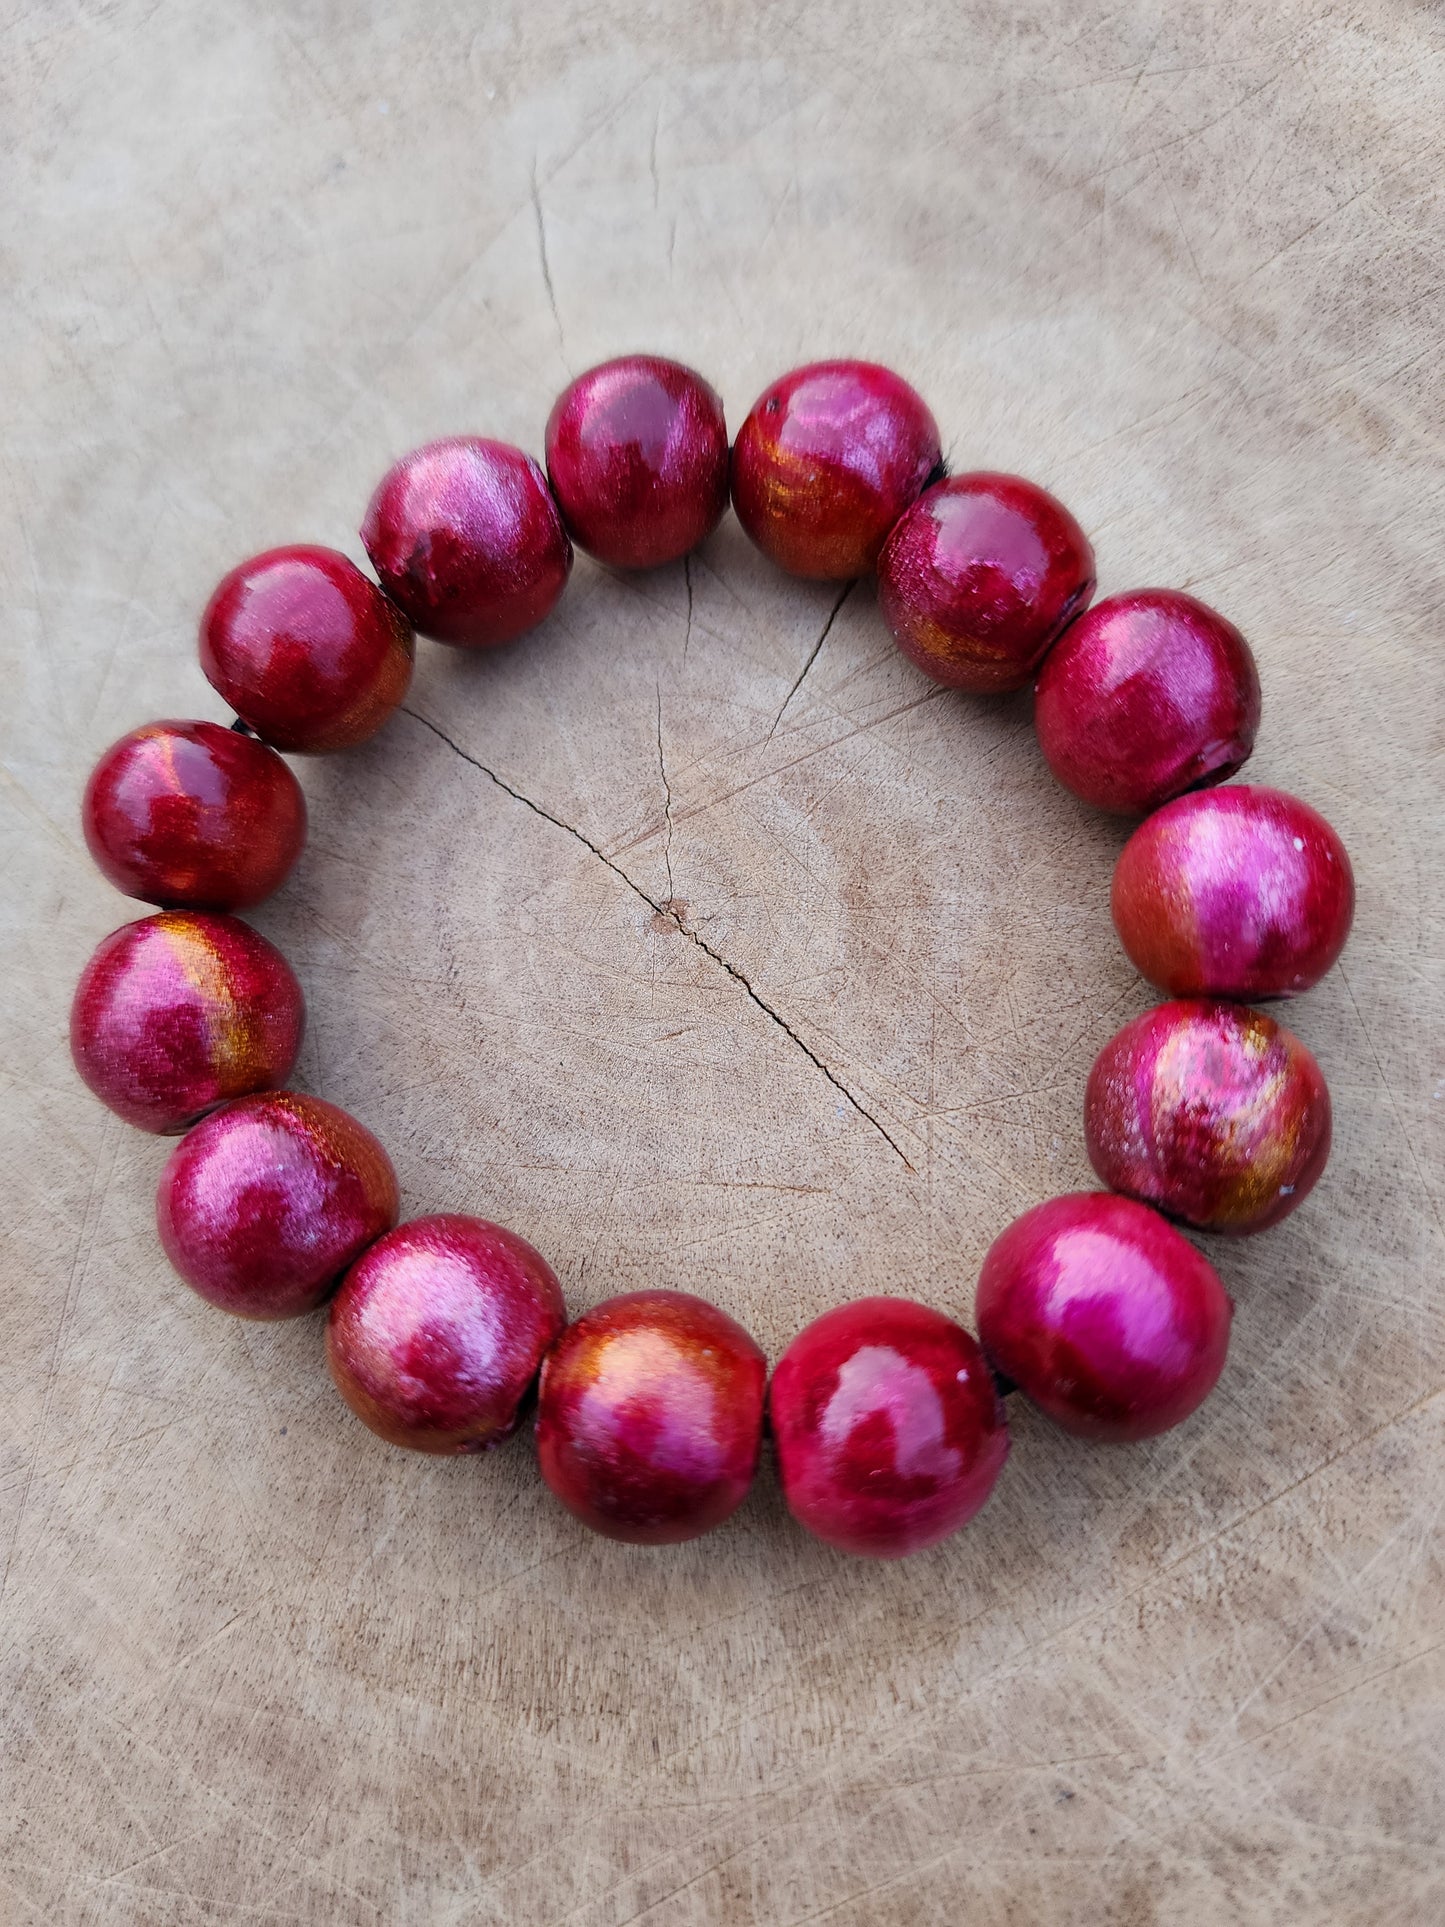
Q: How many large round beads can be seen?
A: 15